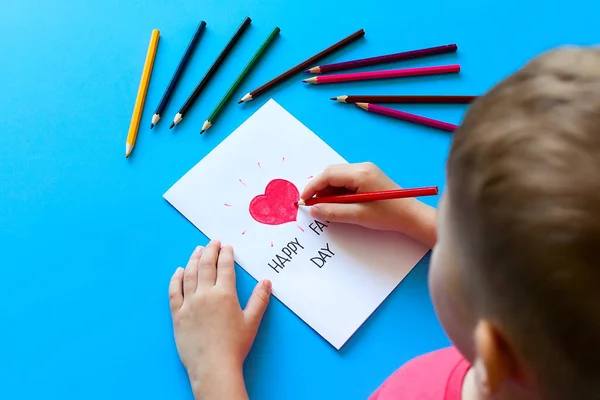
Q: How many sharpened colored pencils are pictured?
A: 10